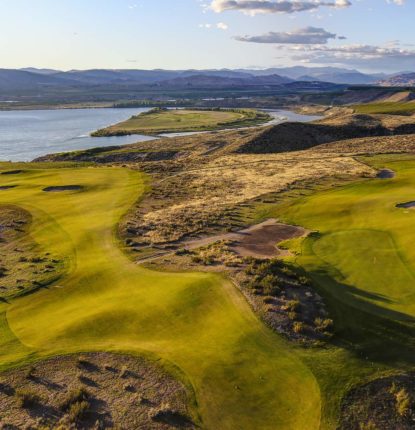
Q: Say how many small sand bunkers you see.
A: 5